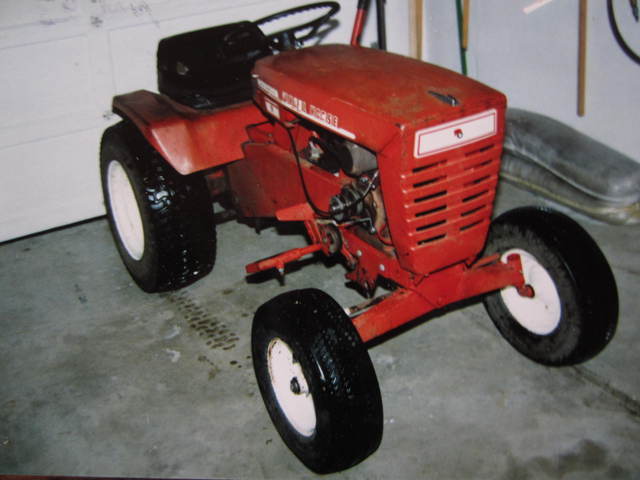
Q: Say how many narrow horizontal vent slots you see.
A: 12